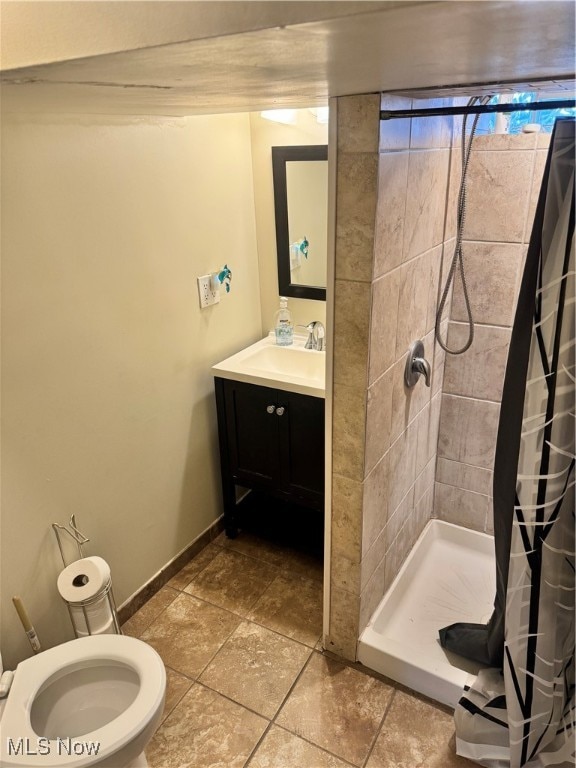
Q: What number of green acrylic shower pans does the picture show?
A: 0